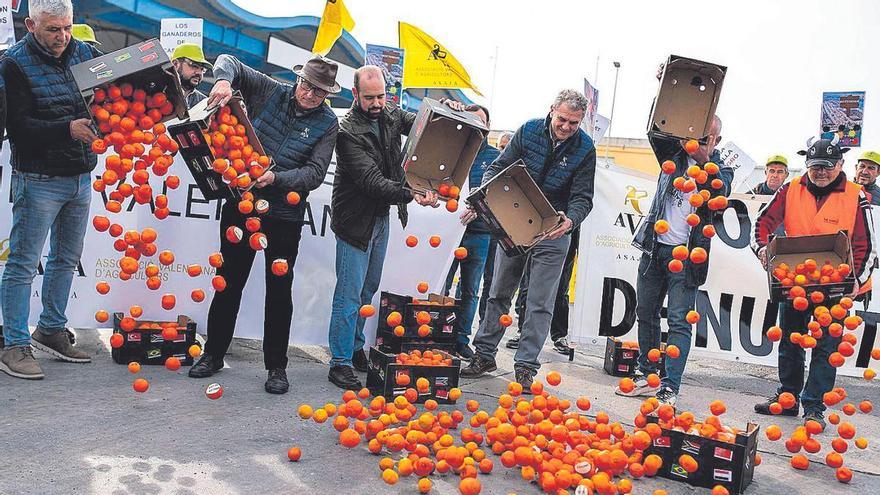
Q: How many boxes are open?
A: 11